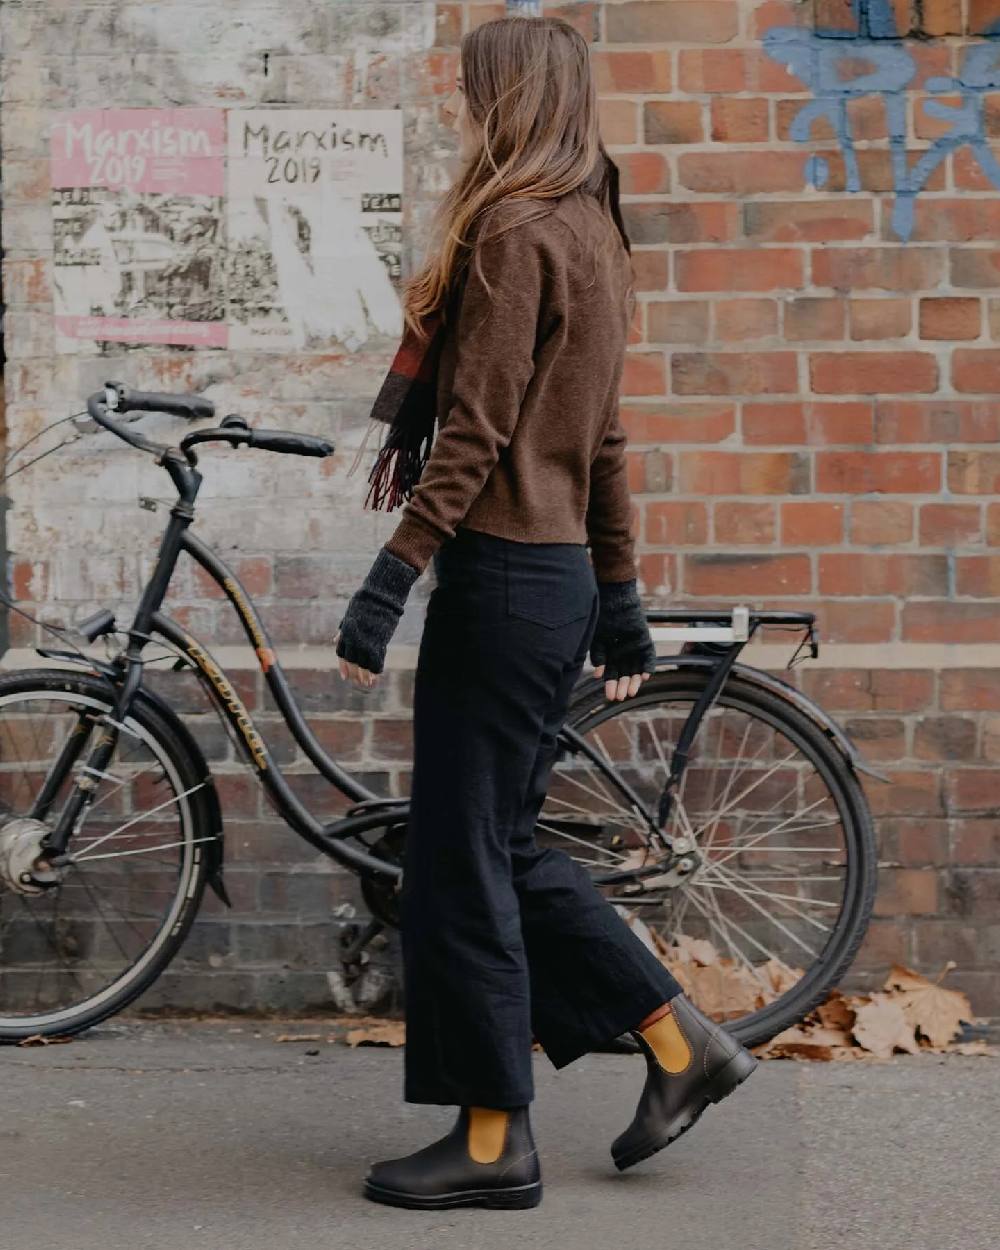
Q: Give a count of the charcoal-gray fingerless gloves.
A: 2